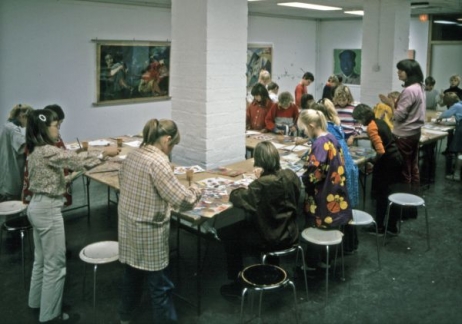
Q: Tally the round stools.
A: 8